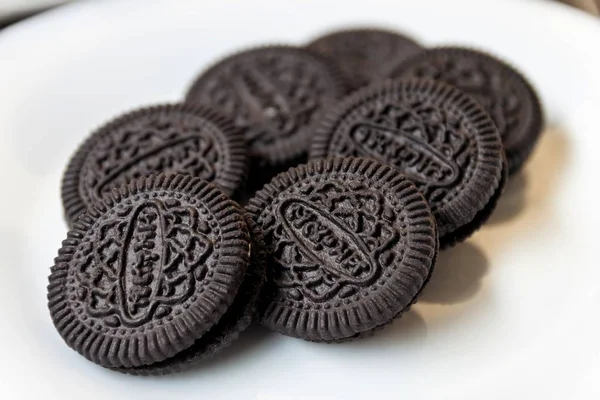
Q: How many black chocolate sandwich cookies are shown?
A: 7